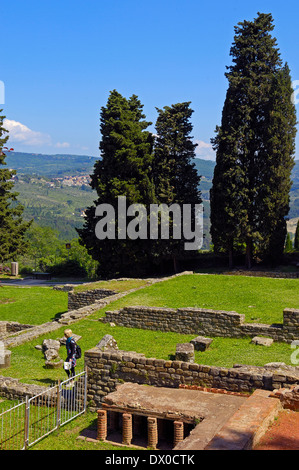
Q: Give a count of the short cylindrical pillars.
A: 4